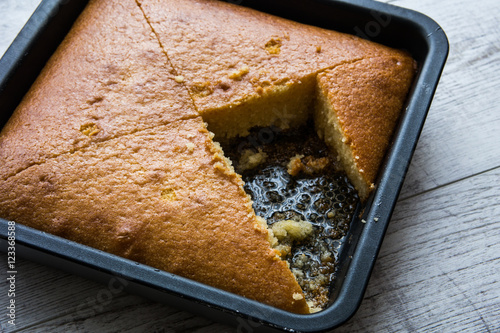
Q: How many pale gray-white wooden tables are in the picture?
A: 1